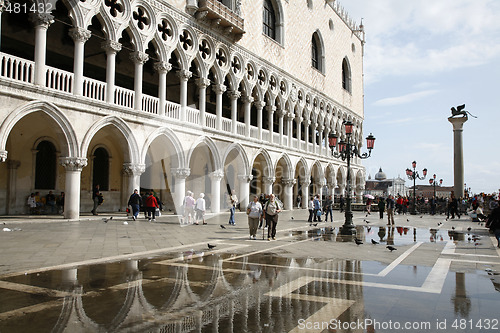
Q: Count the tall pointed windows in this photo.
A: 3